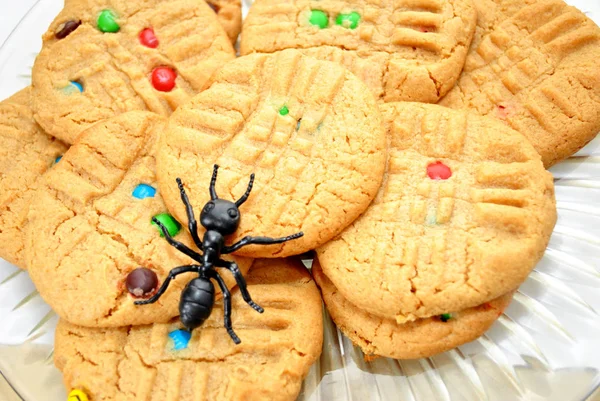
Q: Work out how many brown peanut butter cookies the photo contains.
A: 10